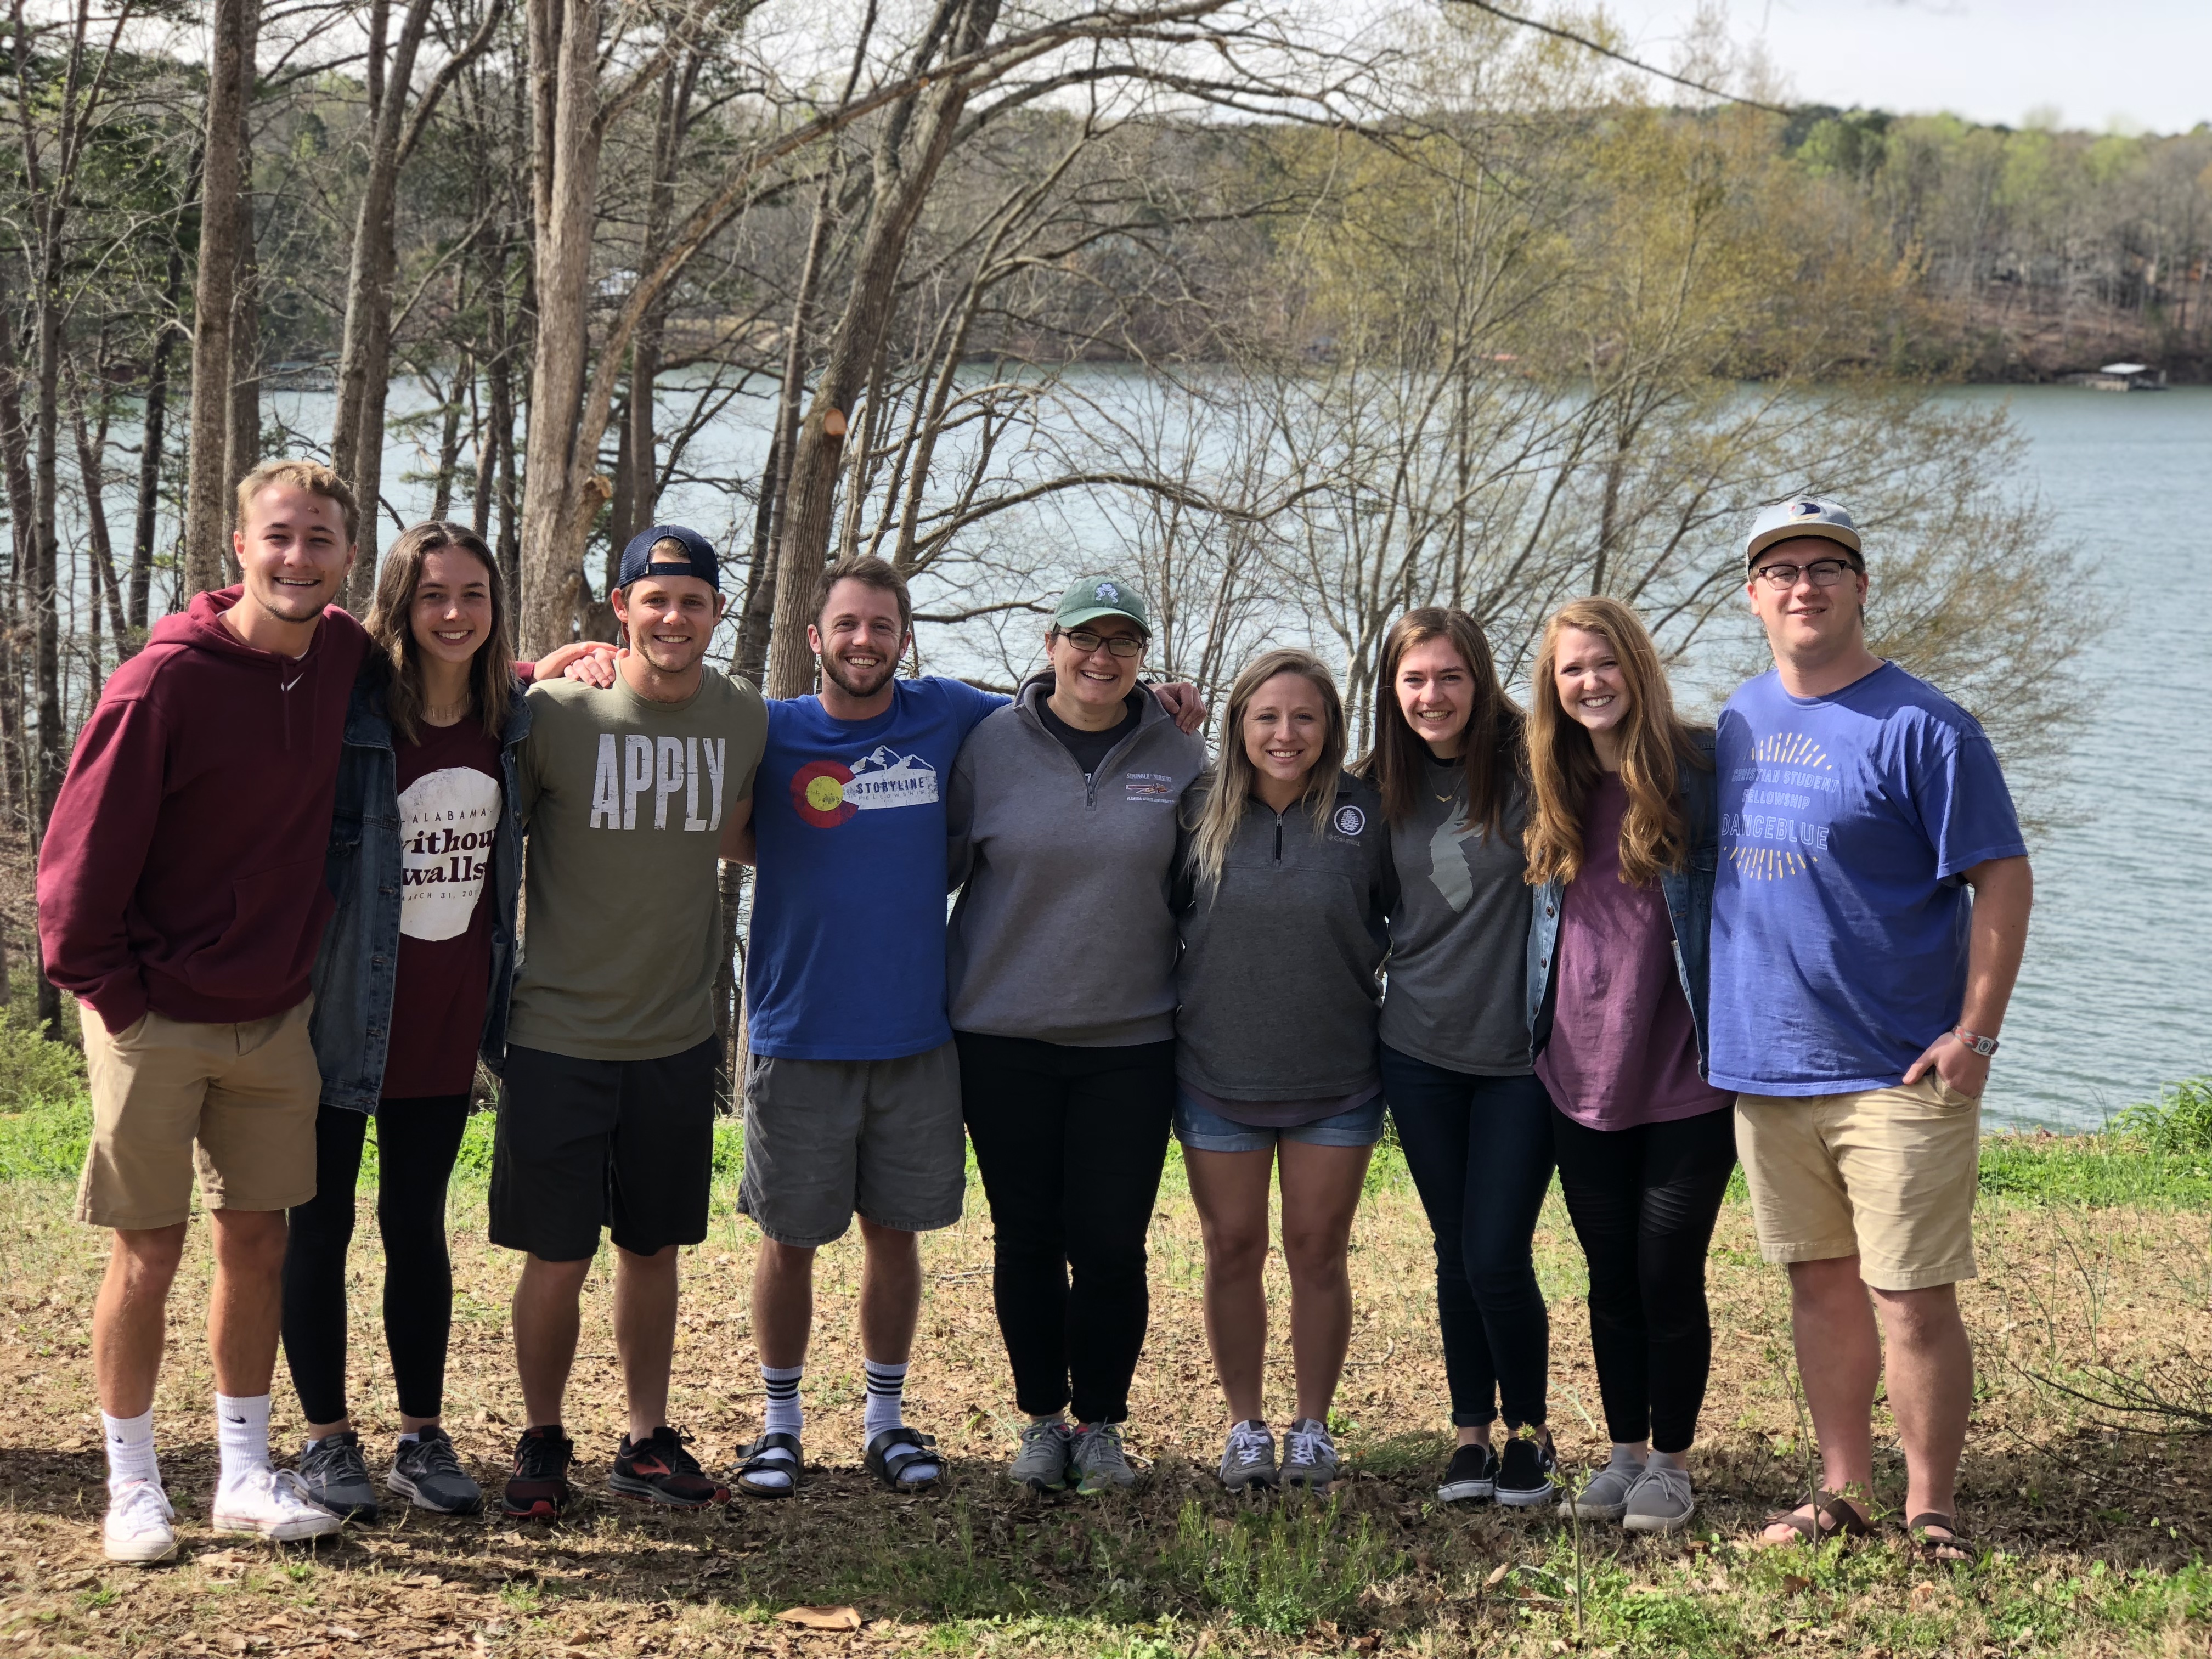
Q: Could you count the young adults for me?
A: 9